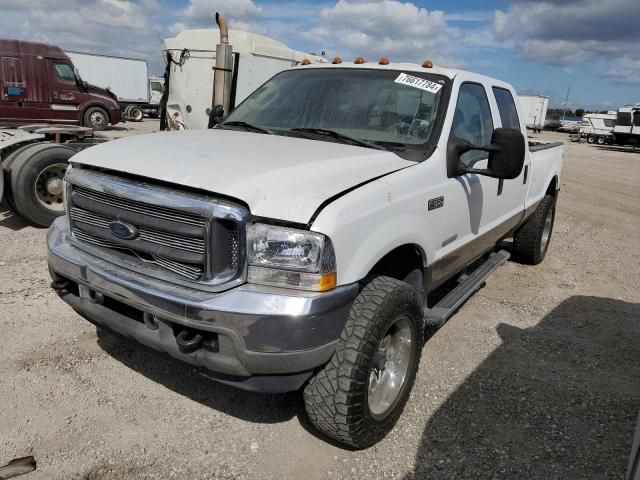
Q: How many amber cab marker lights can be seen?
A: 5